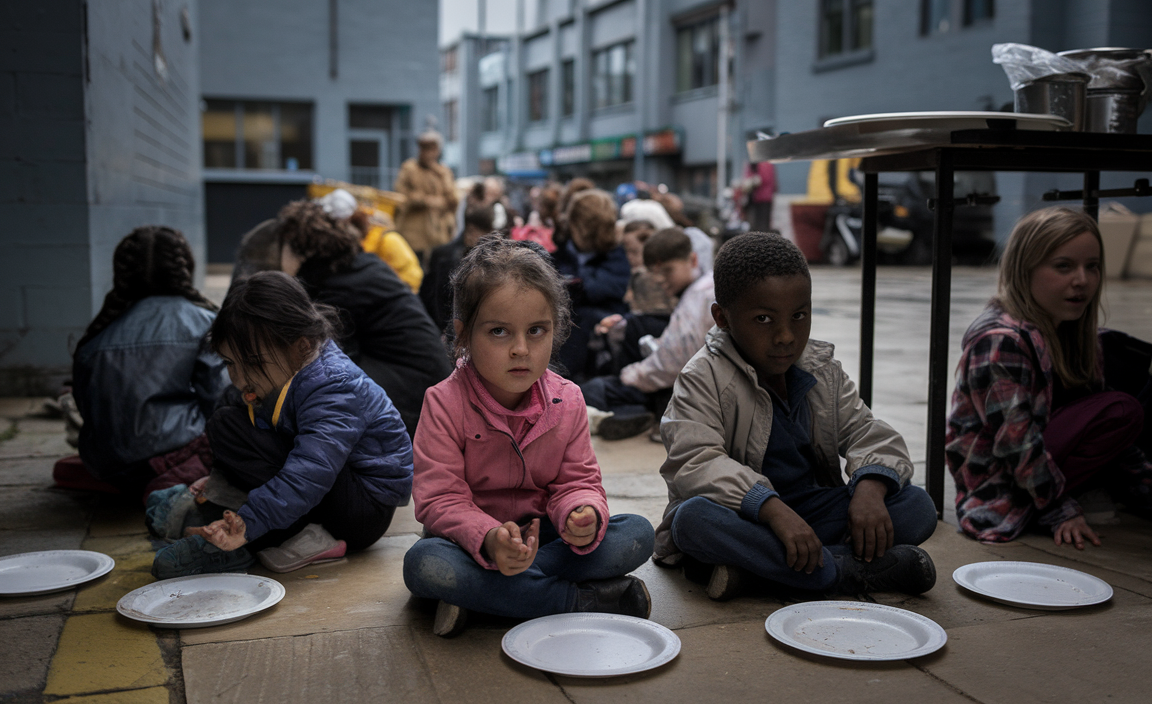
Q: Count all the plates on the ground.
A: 5